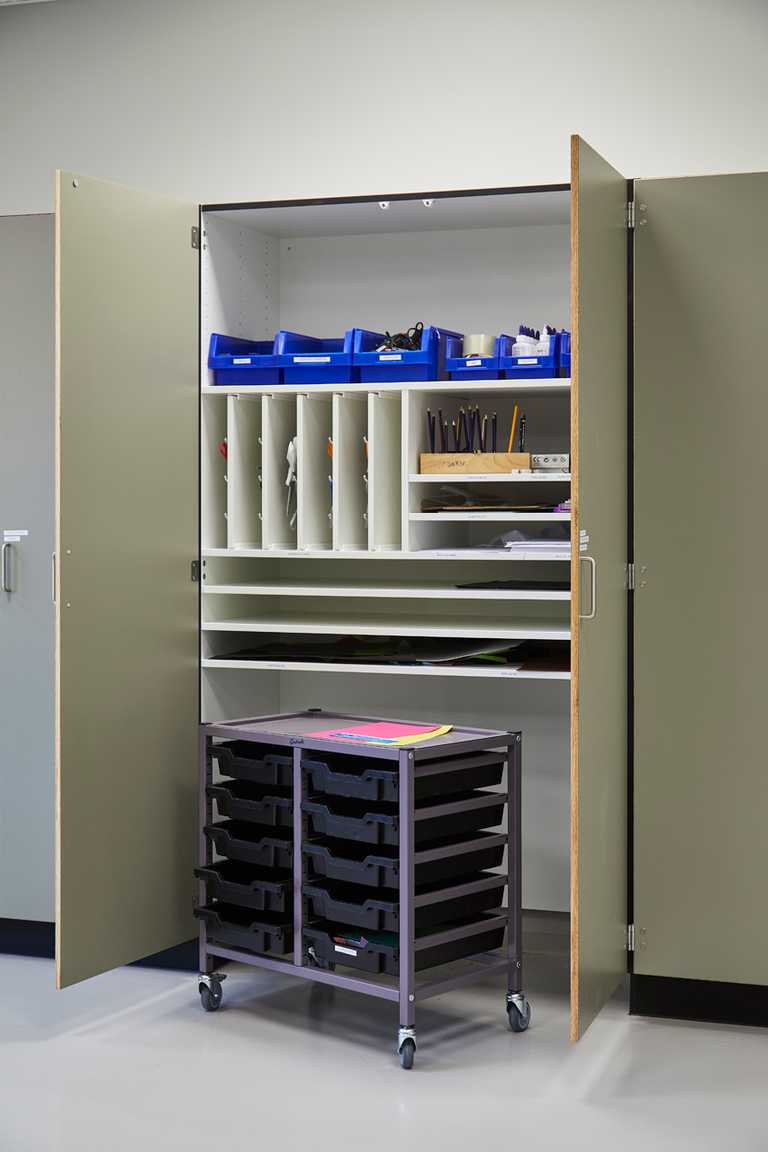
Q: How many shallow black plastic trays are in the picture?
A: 10